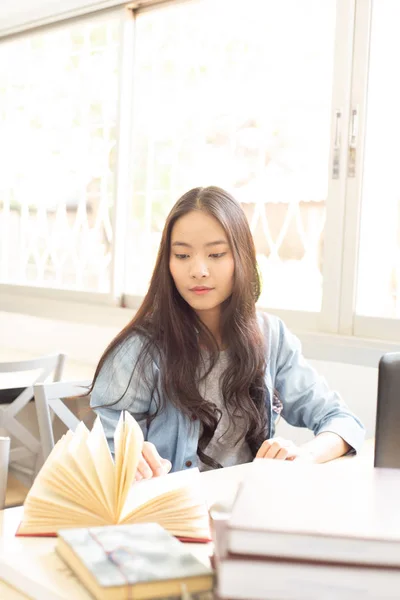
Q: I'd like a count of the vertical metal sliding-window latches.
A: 2